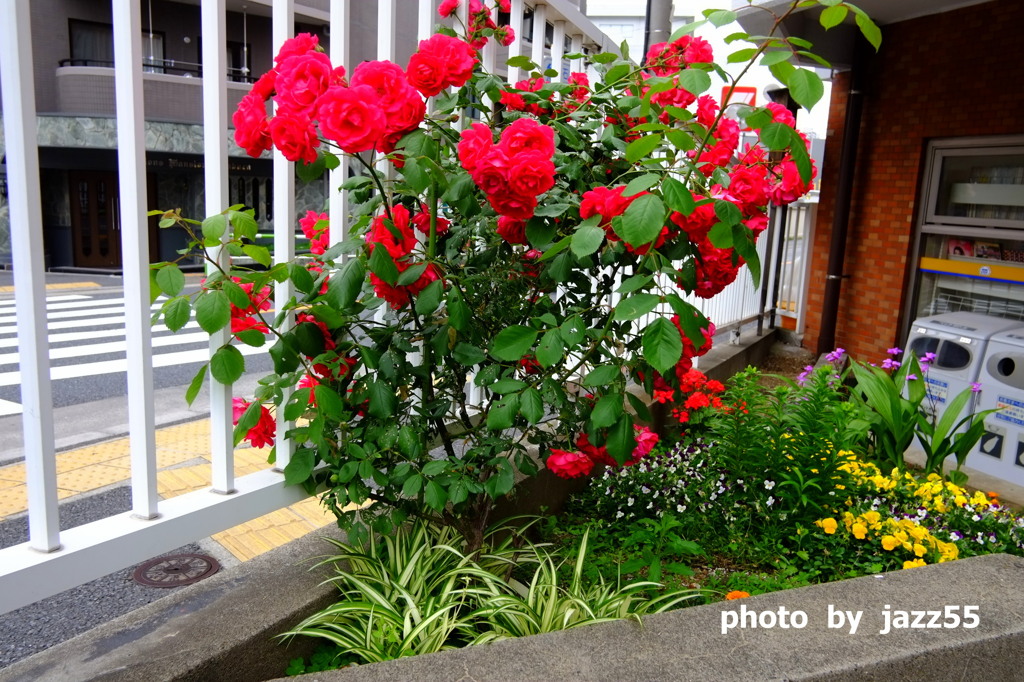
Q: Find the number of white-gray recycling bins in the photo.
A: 2